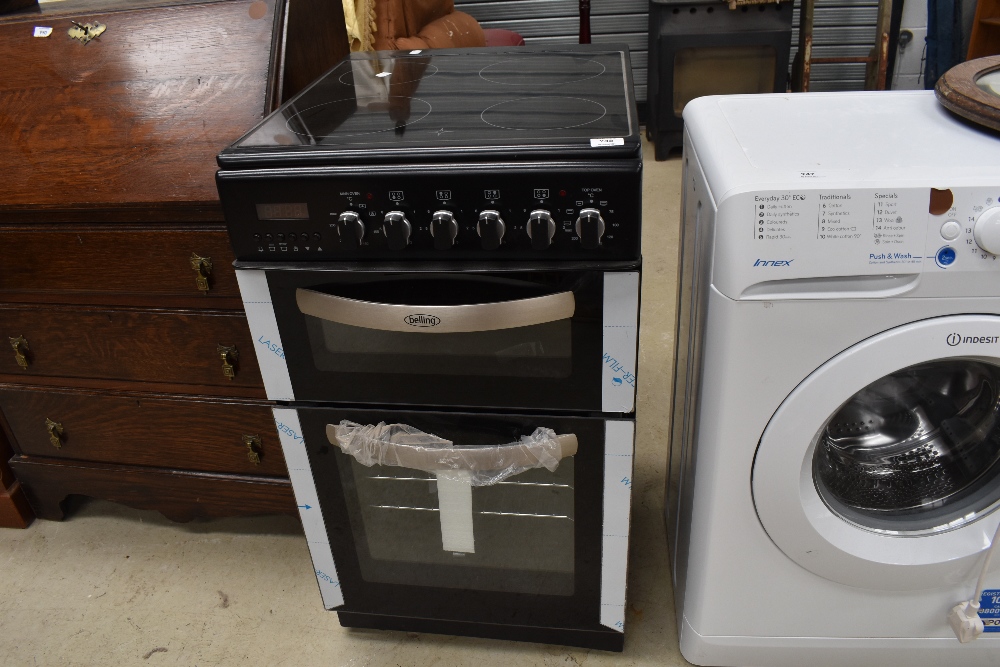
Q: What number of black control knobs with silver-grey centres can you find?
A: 6